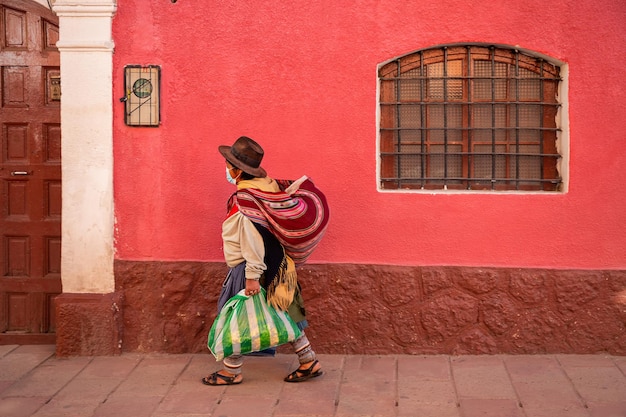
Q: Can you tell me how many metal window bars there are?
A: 12